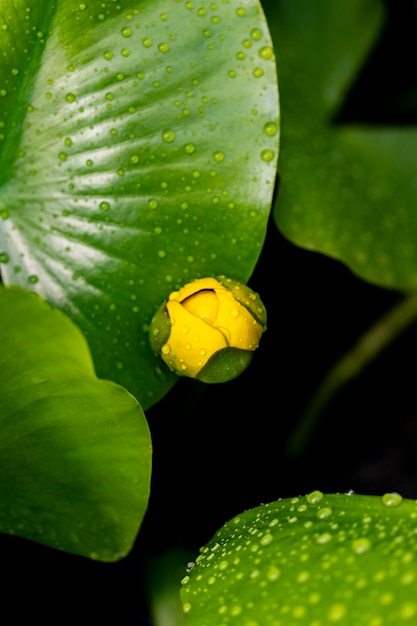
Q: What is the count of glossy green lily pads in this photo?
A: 4